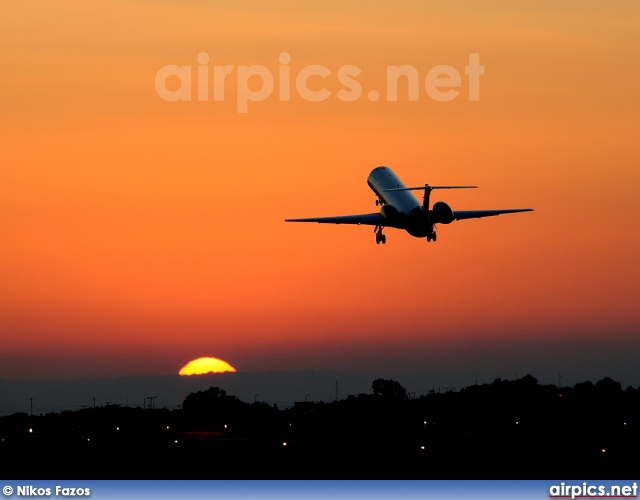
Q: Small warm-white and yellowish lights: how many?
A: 14